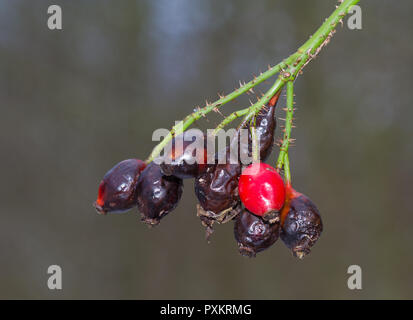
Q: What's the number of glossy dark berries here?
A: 7